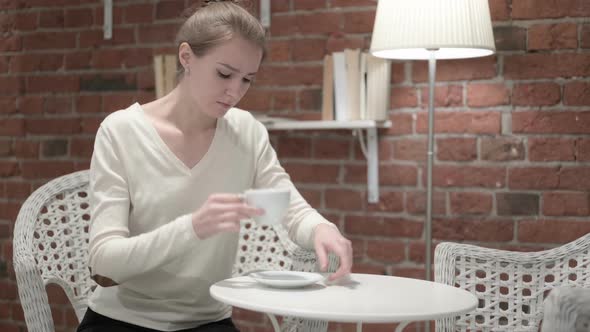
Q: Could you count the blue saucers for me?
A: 0